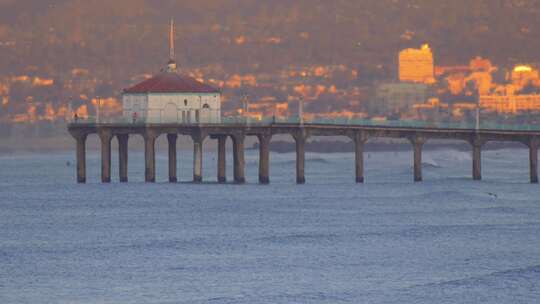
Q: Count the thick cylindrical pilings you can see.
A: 14